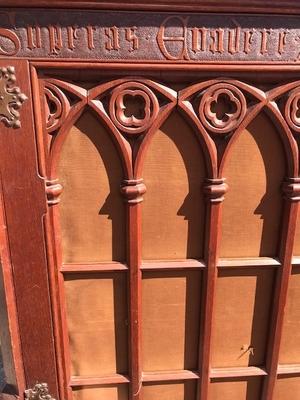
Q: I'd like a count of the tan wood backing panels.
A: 12